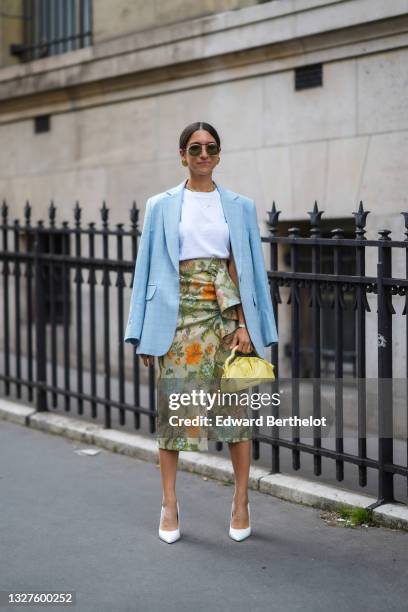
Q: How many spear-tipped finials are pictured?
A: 10